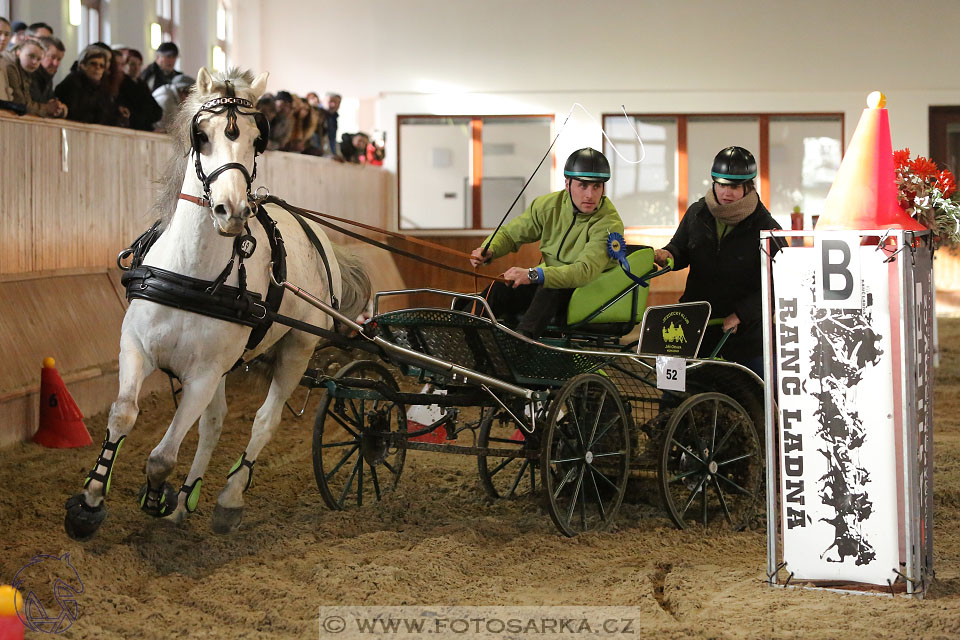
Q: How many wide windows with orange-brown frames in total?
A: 2